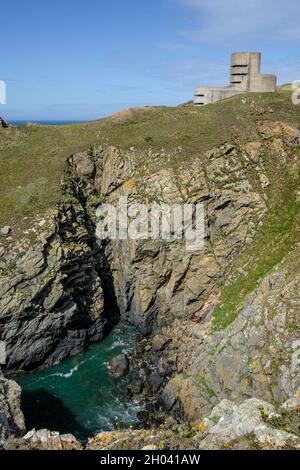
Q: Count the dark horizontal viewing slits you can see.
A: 5